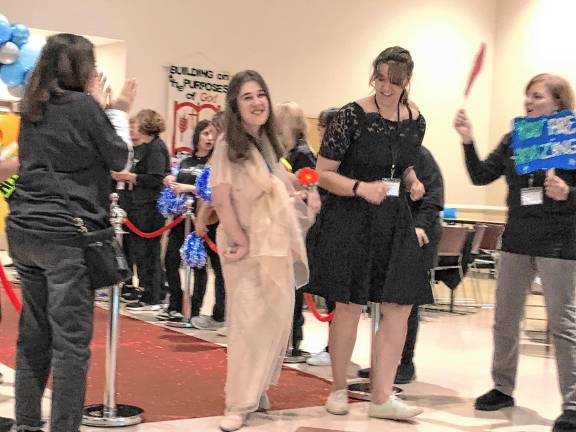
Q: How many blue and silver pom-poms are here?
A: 3